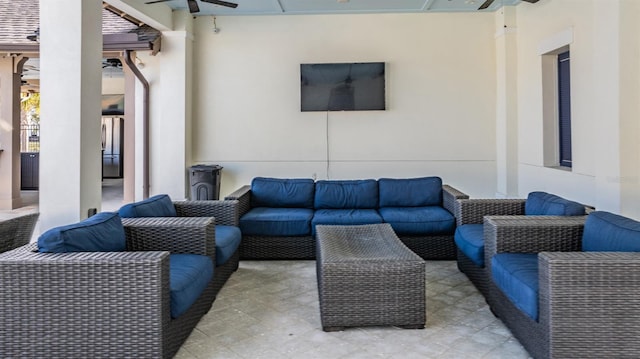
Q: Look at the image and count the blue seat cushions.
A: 7